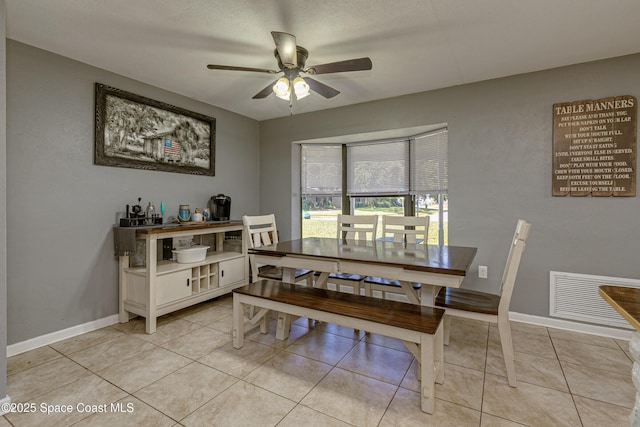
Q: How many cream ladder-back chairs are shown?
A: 4